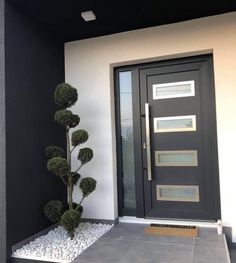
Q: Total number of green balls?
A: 11